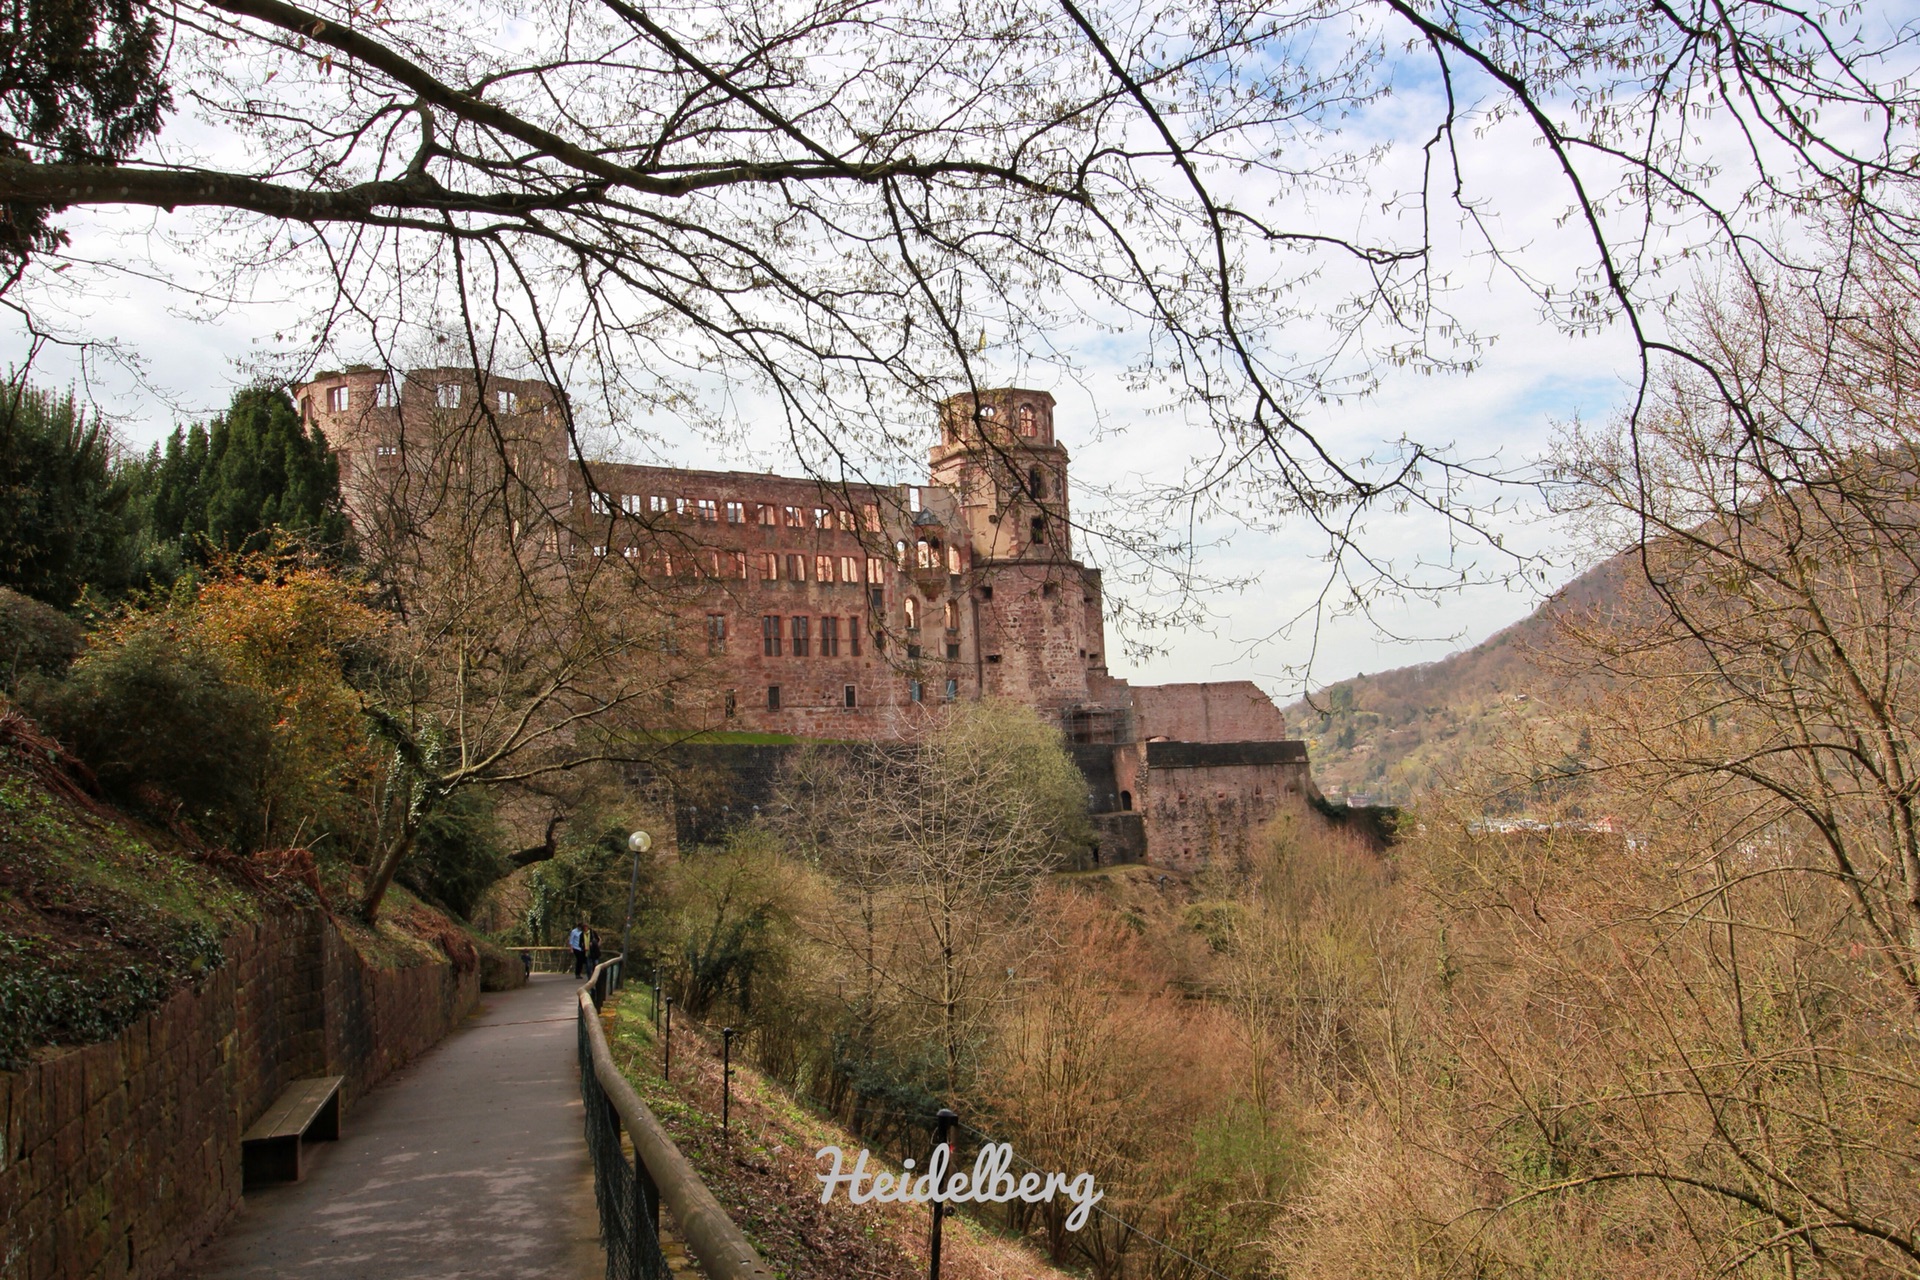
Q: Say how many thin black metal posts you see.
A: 5